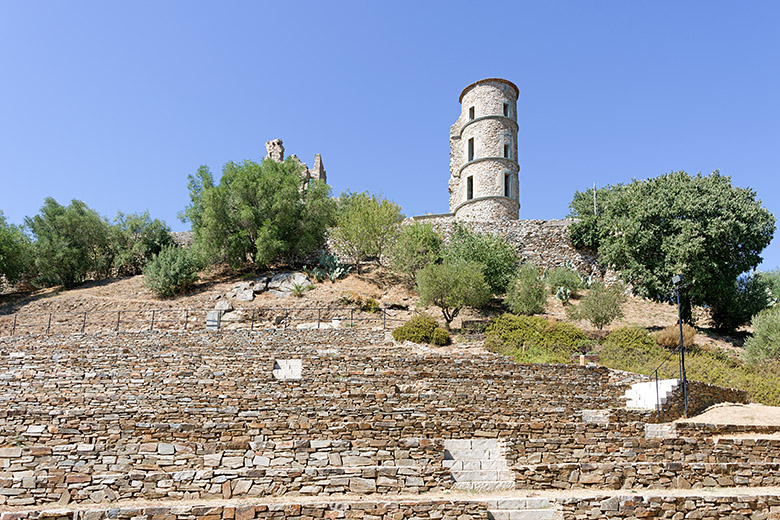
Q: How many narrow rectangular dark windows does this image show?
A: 6